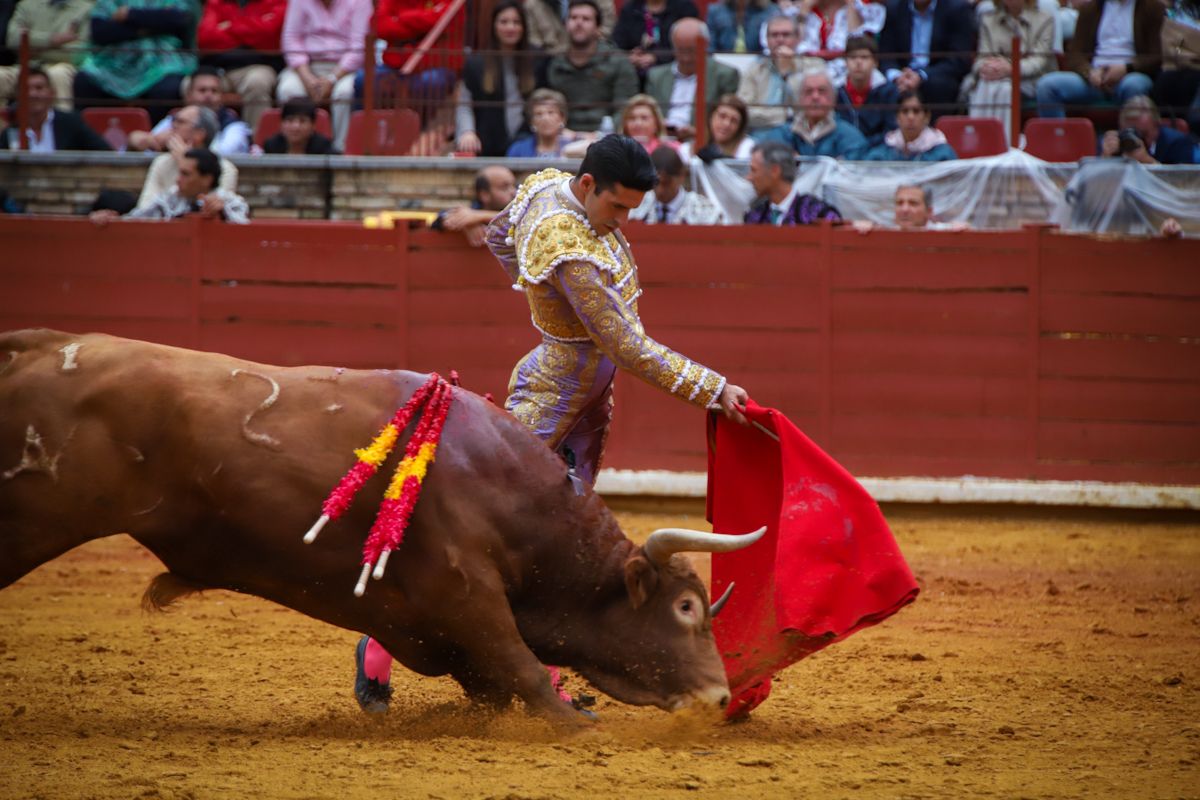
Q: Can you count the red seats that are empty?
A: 4